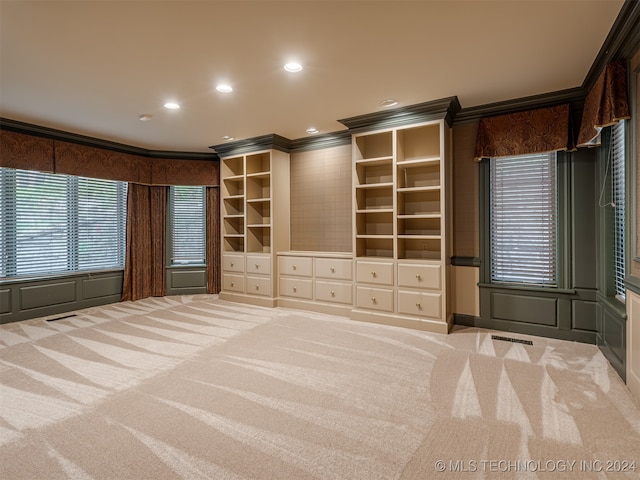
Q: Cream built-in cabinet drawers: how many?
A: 12